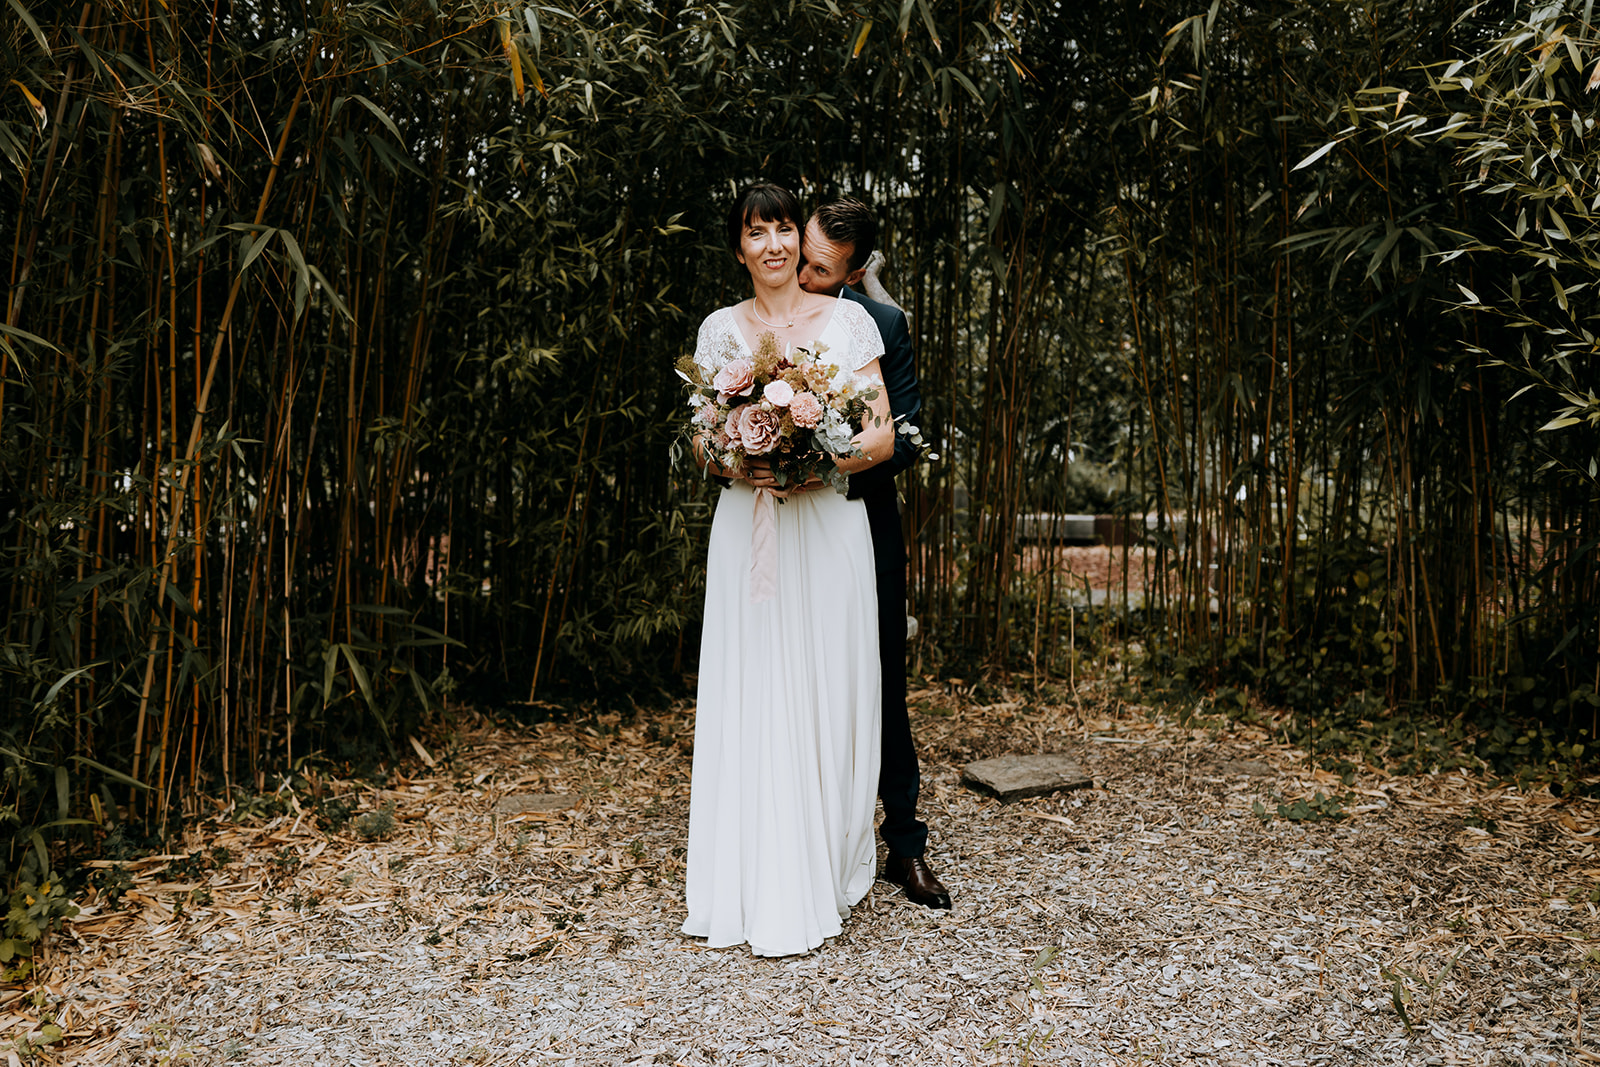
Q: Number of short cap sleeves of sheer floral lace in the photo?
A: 2